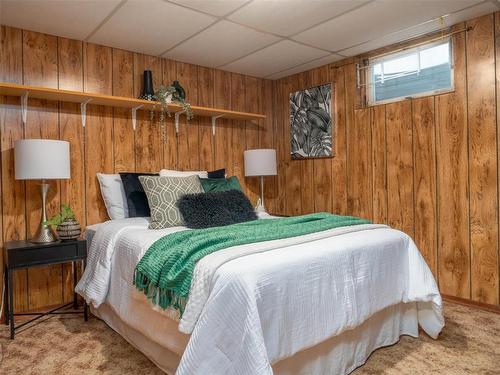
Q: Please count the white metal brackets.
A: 5